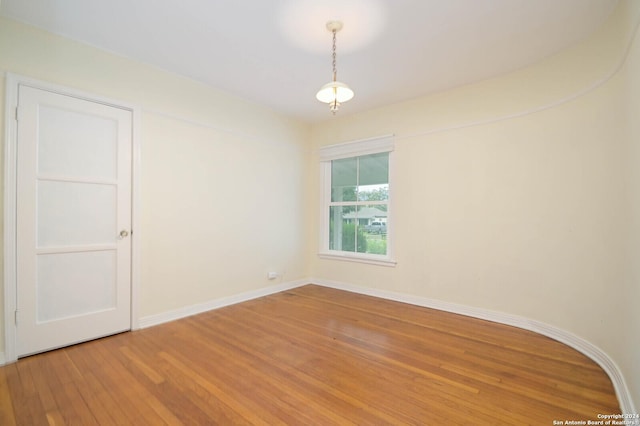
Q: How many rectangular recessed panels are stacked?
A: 3